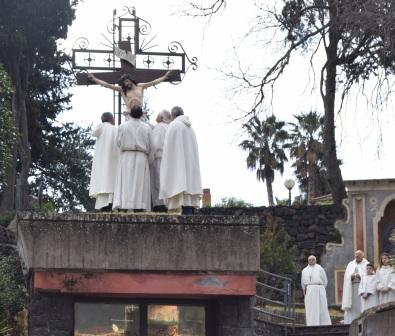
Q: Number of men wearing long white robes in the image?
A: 6